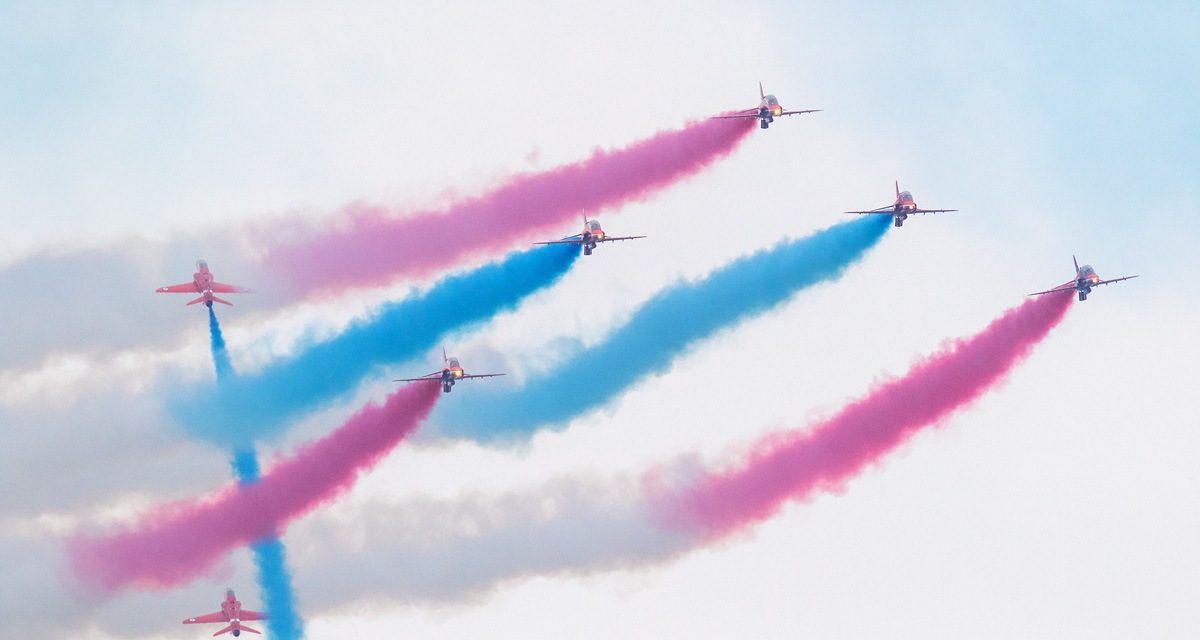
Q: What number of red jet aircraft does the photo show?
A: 7